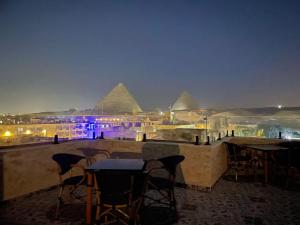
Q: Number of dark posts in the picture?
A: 10